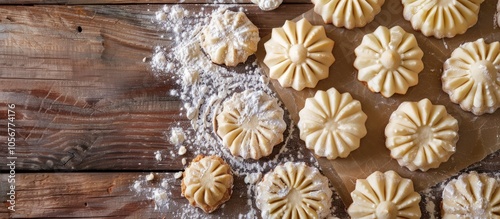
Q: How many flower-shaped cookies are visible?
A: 13